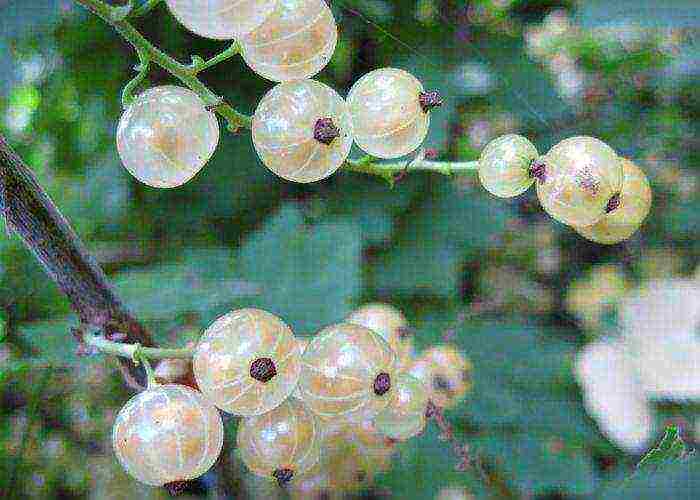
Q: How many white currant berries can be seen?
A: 15